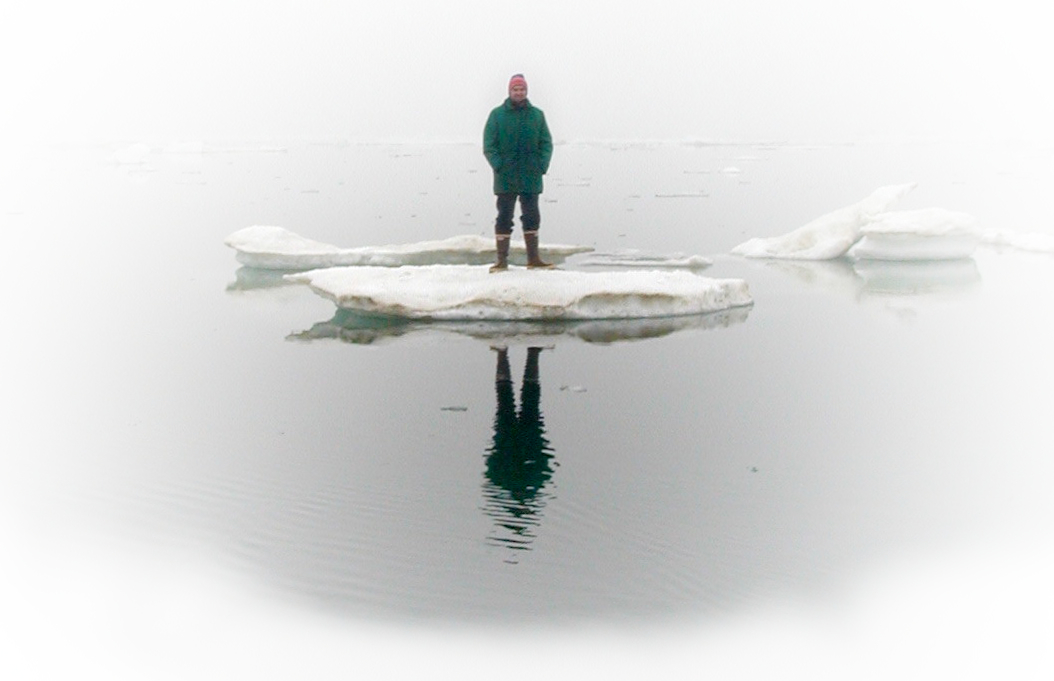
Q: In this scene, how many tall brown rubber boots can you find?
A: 2